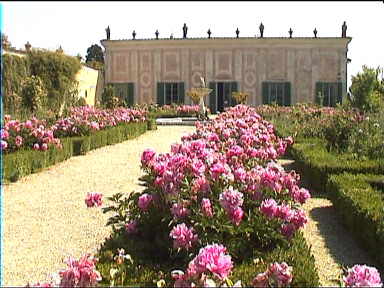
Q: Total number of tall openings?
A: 5